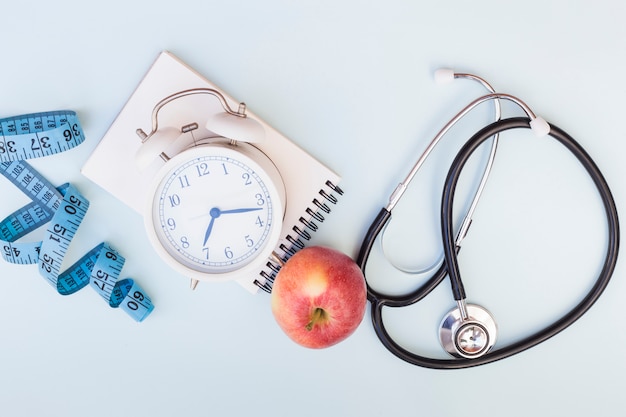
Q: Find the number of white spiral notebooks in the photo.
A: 1